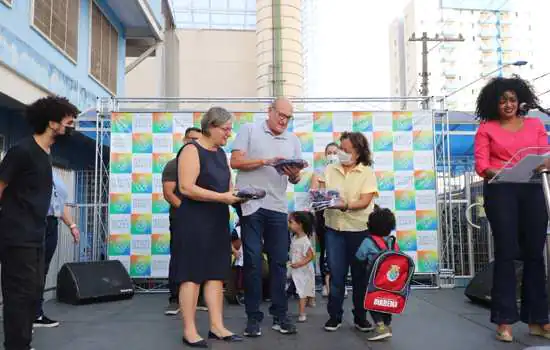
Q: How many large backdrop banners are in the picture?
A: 1